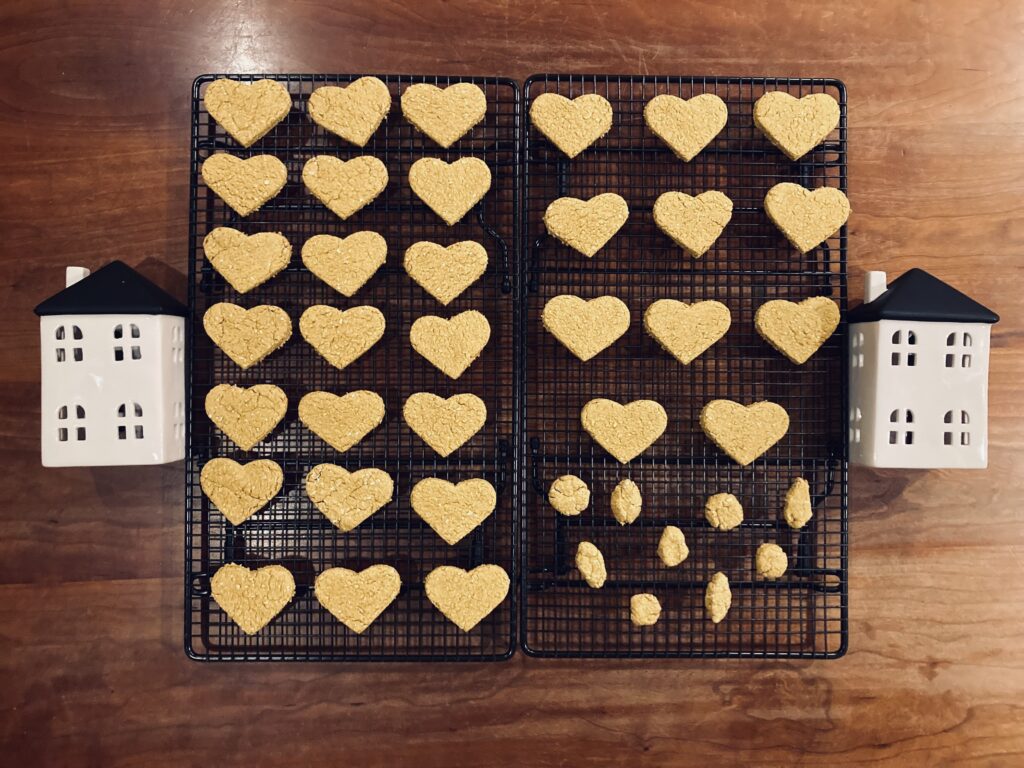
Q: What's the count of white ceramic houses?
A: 2